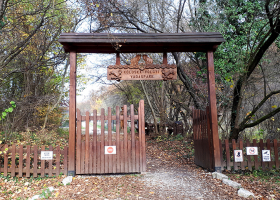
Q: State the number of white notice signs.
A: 5